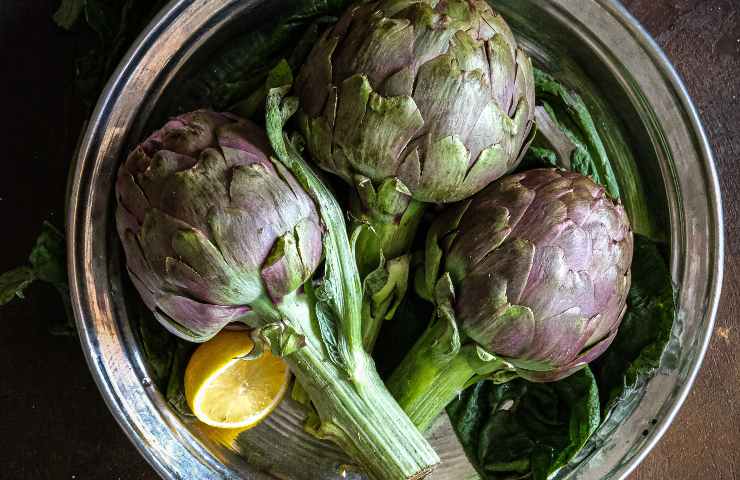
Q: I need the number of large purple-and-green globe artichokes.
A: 3